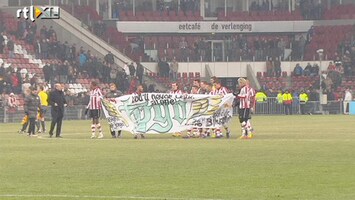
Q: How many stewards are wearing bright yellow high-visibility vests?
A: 4